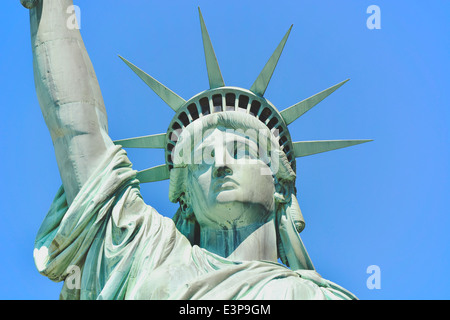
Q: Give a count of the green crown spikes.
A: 7